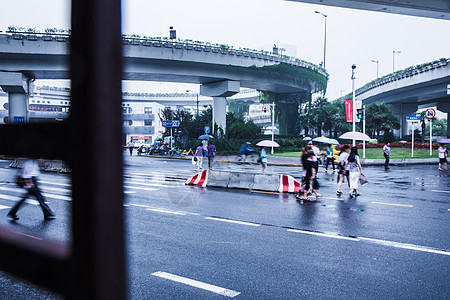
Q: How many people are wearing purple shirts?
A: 2